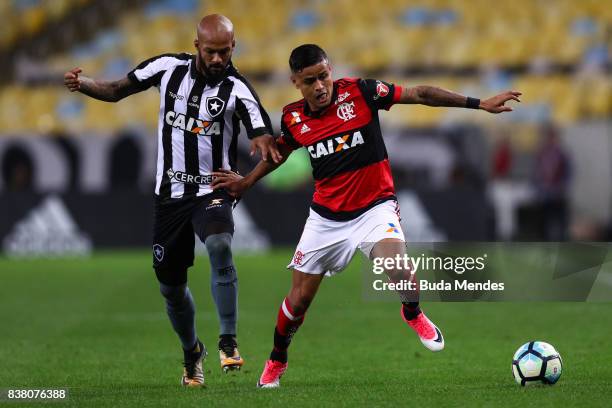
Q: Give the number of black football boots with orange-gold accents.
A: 2